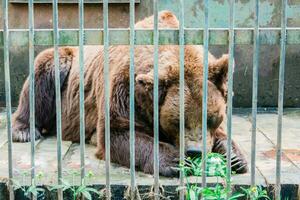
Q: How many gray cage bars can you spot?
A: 12